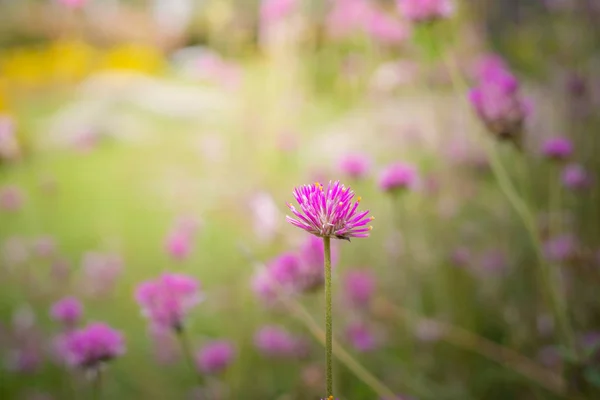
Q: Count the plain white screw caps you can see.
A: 0